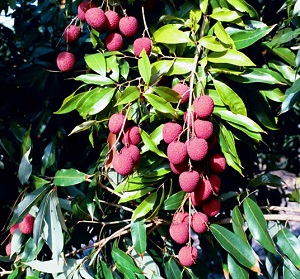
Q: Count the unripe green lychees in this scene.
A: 0